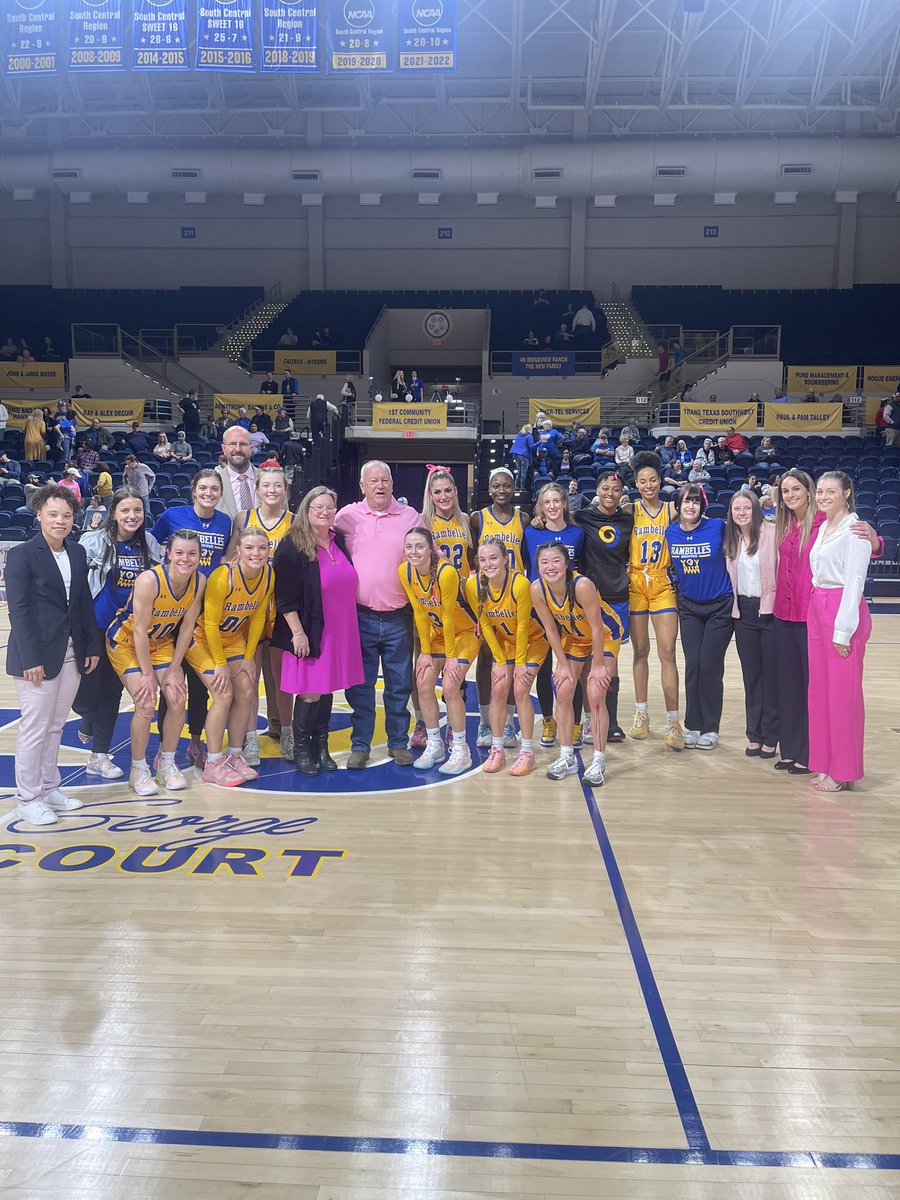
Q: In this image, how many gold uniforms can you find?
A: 9